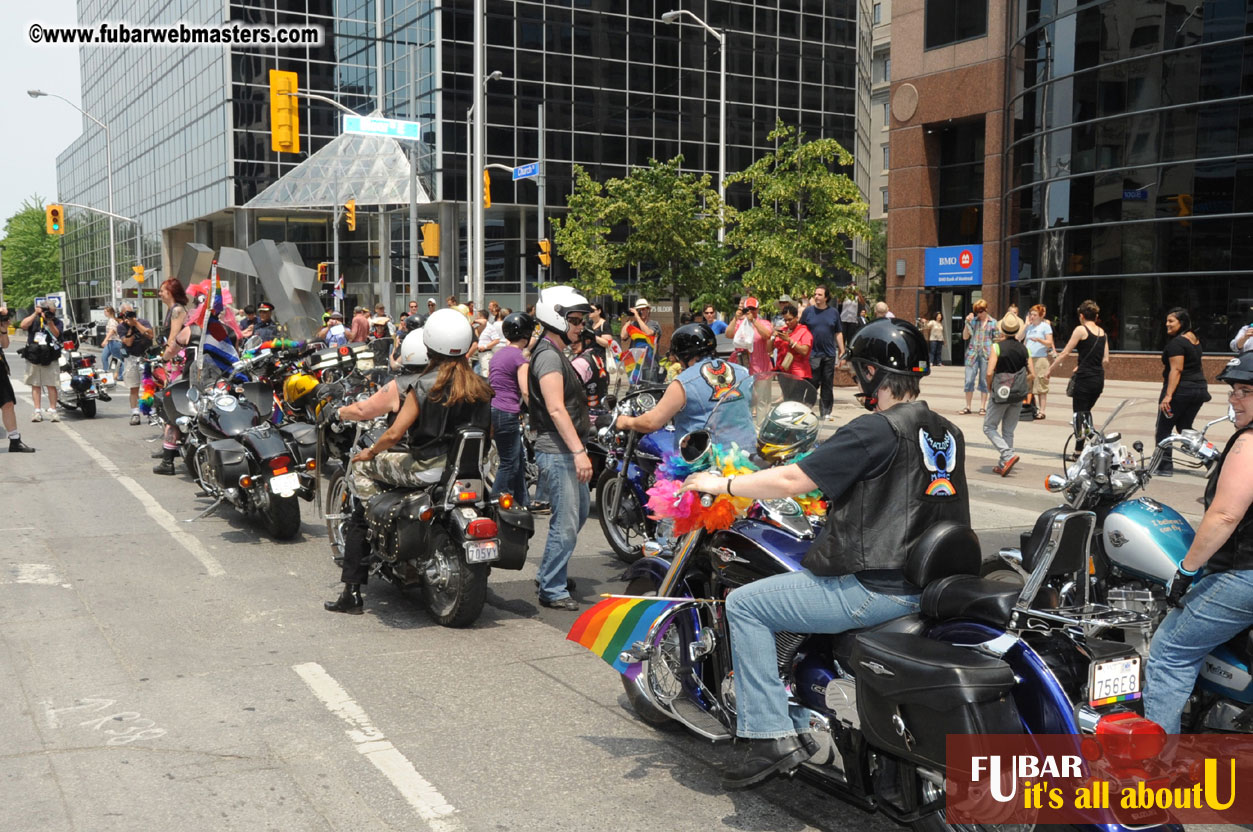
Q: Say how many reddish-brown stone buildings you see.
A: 1